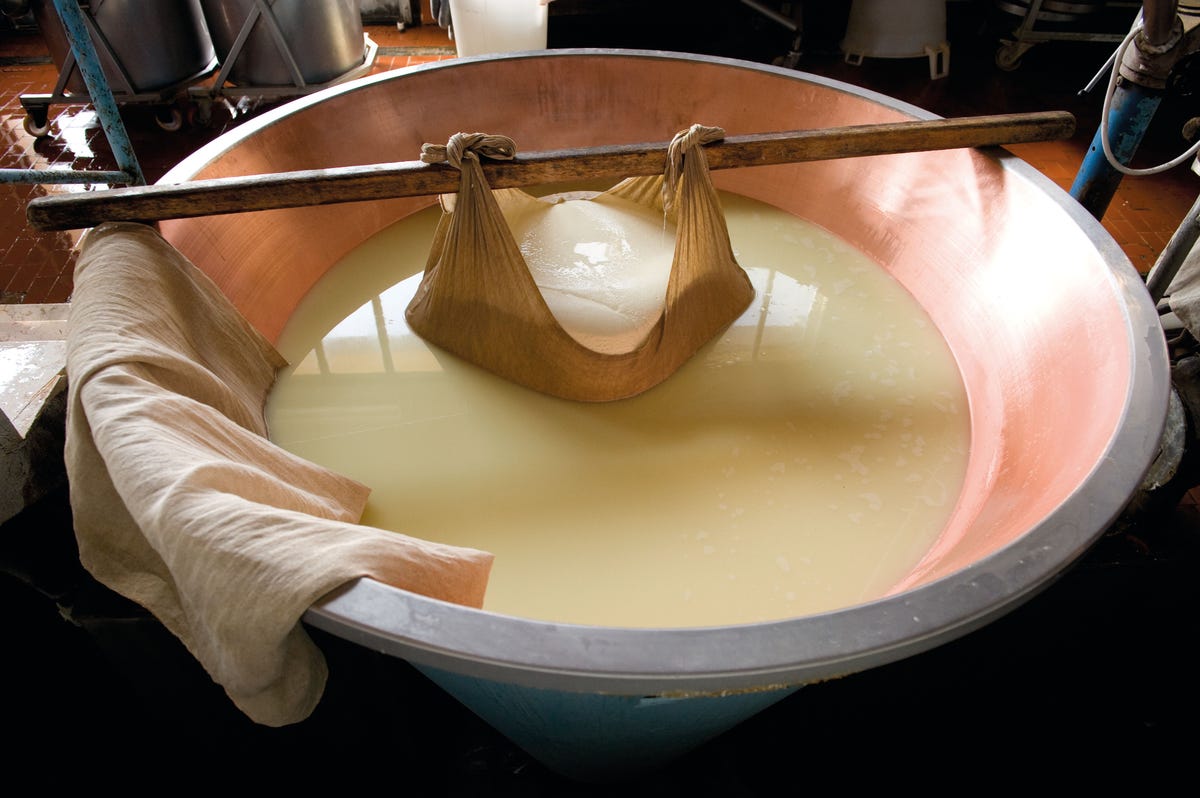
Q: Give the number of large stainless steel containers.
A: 2